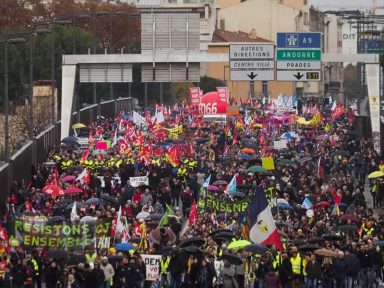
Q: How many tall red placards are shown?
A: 2